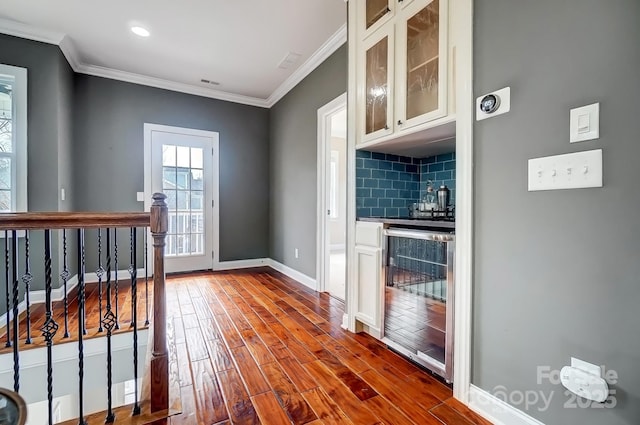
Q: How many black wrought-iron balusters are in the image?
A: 13